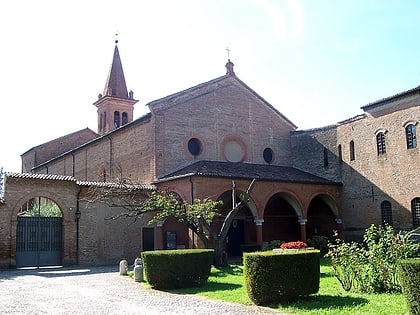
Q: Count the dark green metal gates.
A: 1